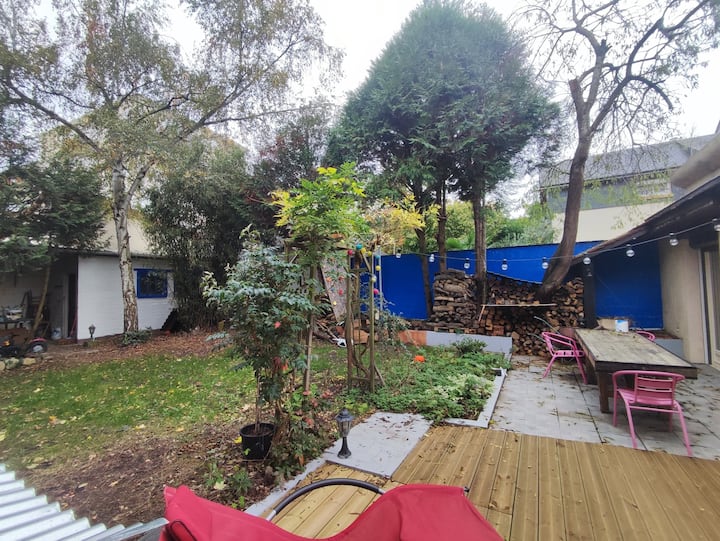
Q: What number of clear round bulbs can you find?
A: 9